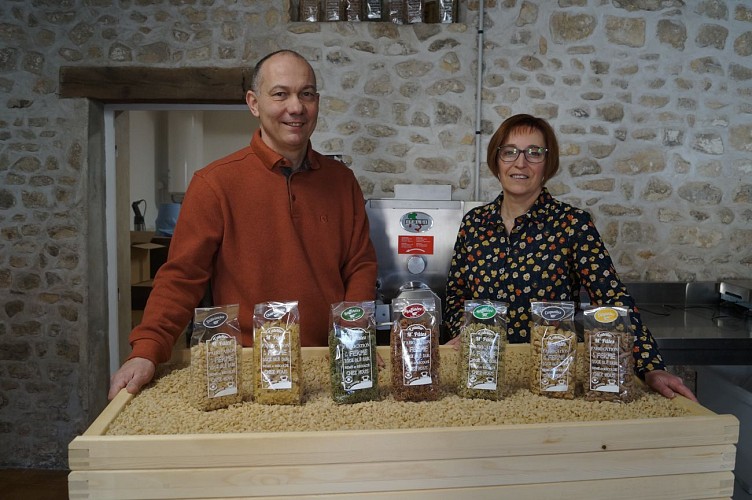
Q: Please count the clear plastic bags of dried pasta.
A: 7